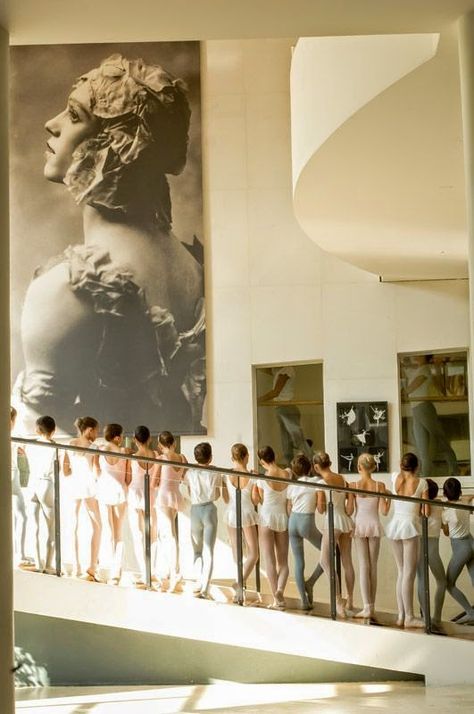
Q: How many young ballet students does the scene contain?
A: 15